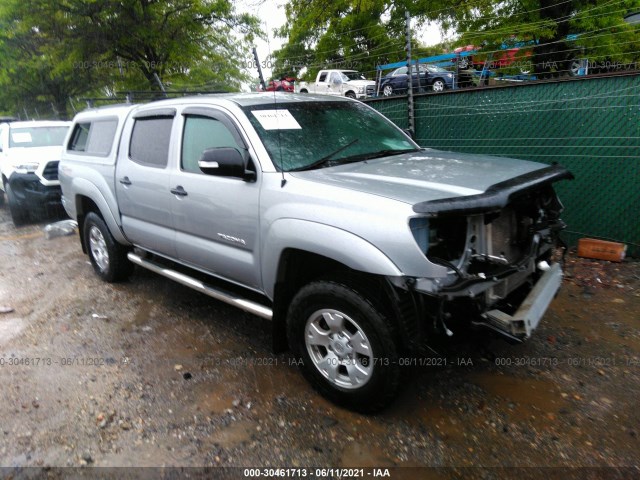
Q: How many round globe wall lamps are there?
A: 0